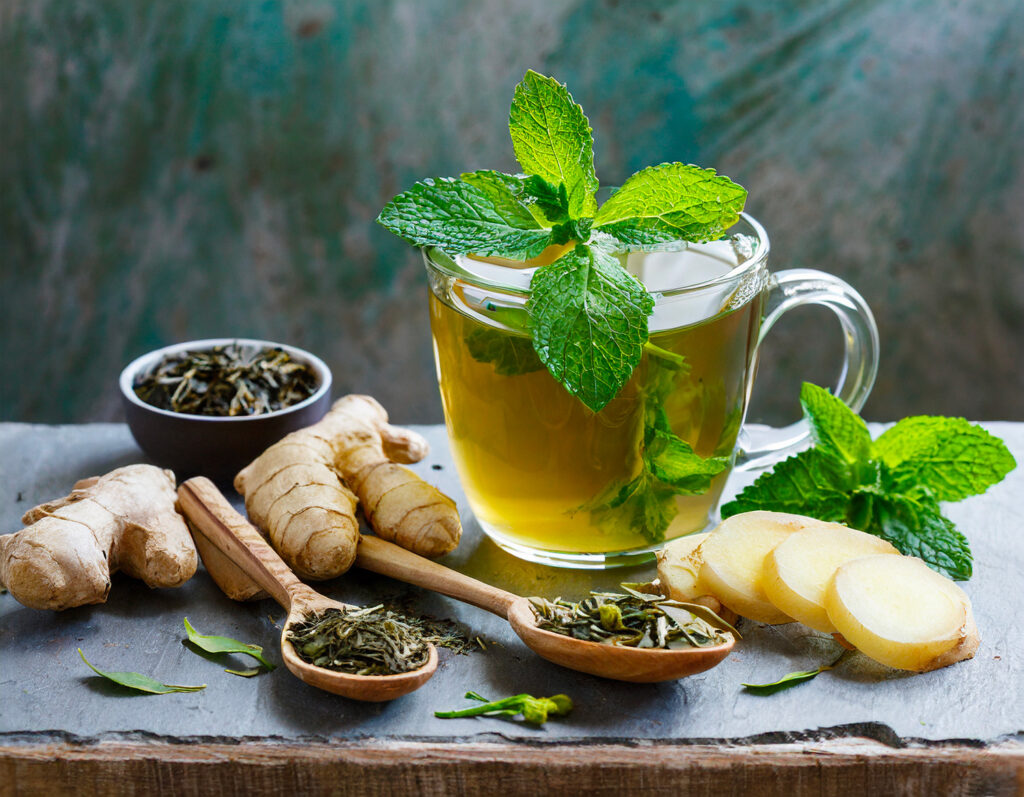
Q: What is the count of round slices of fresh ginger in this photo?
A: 3